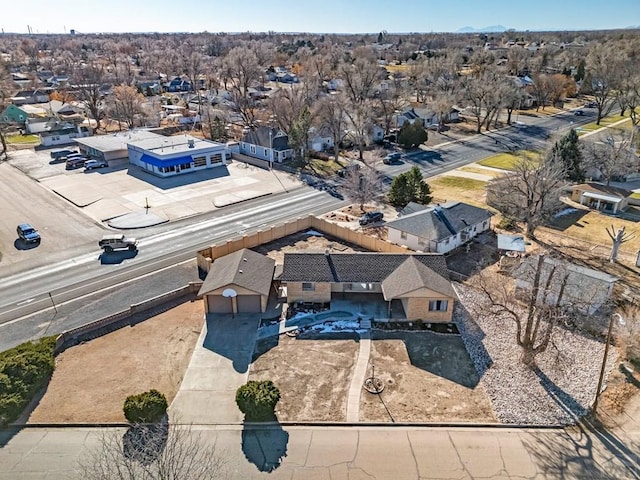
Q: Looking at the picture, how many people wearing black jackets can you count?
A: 0